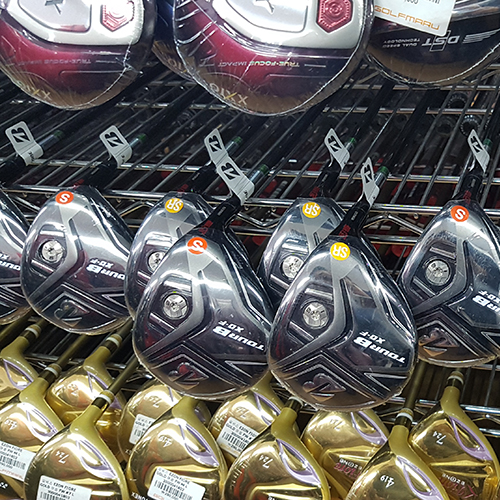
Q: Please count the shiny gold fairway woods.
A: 11